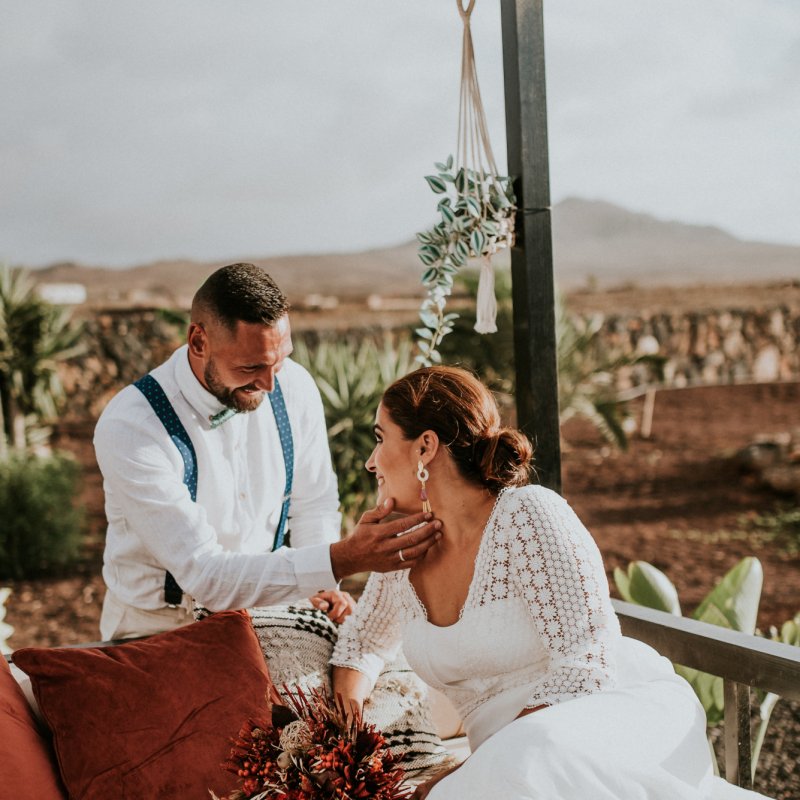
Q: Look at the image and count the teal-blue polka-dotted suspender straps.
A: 2